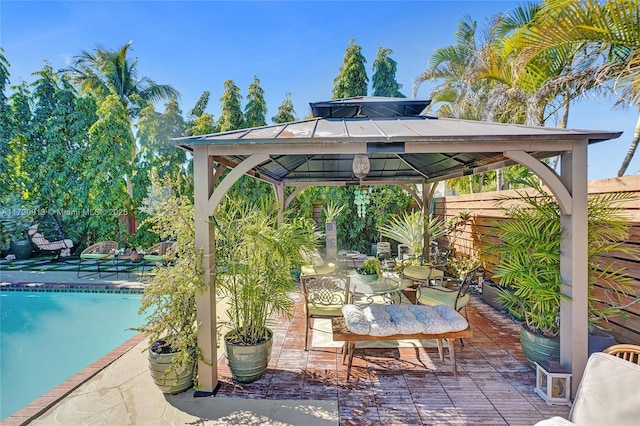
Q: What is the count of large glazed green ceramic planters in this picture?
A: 3